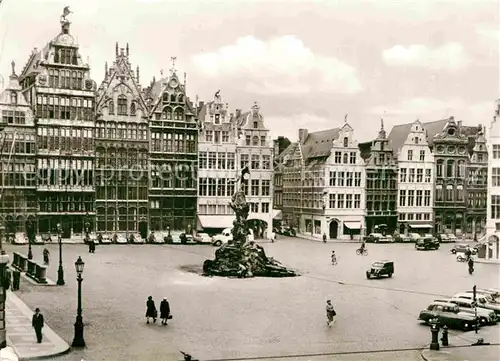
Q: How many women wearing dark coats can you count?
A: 2